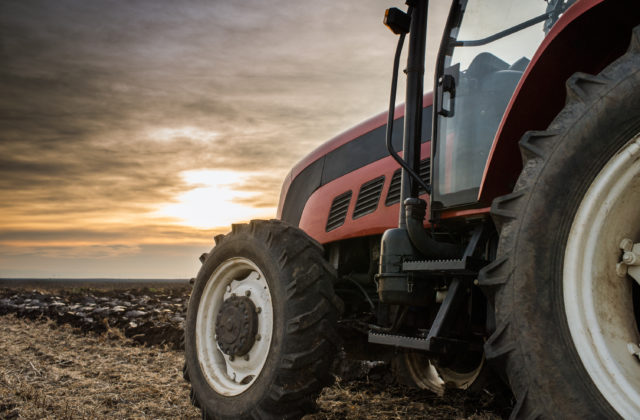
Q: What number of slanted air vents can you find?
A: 4